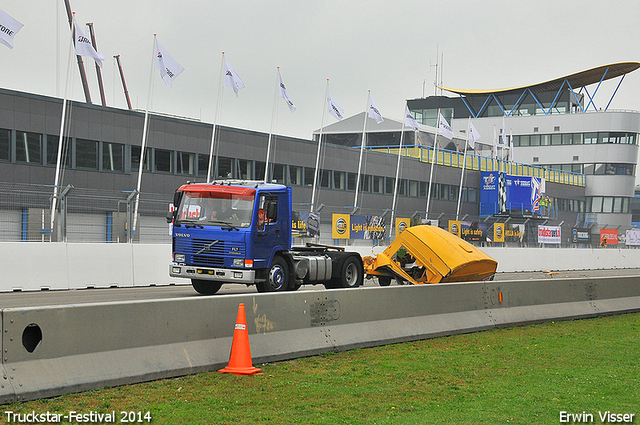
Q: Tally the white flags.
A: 13